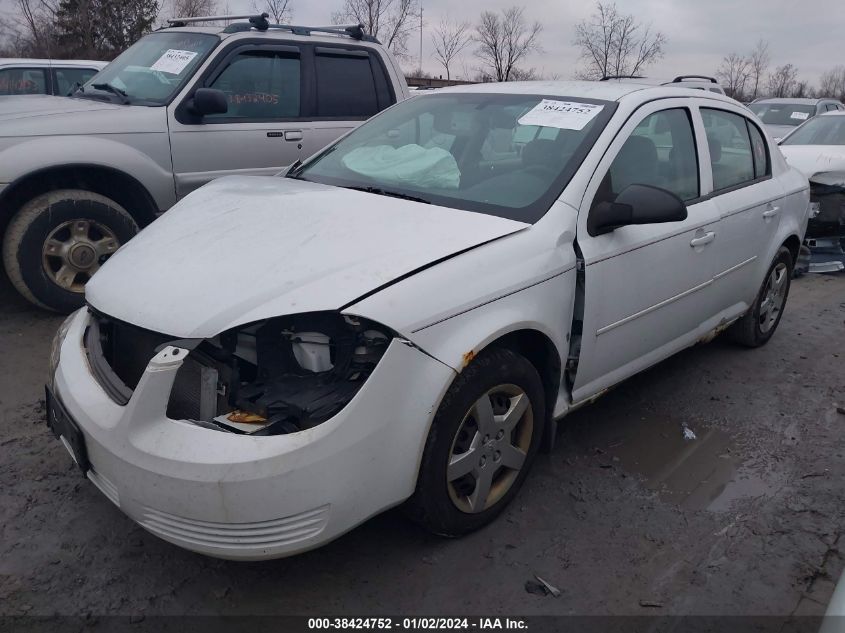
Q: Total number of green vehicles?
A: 0